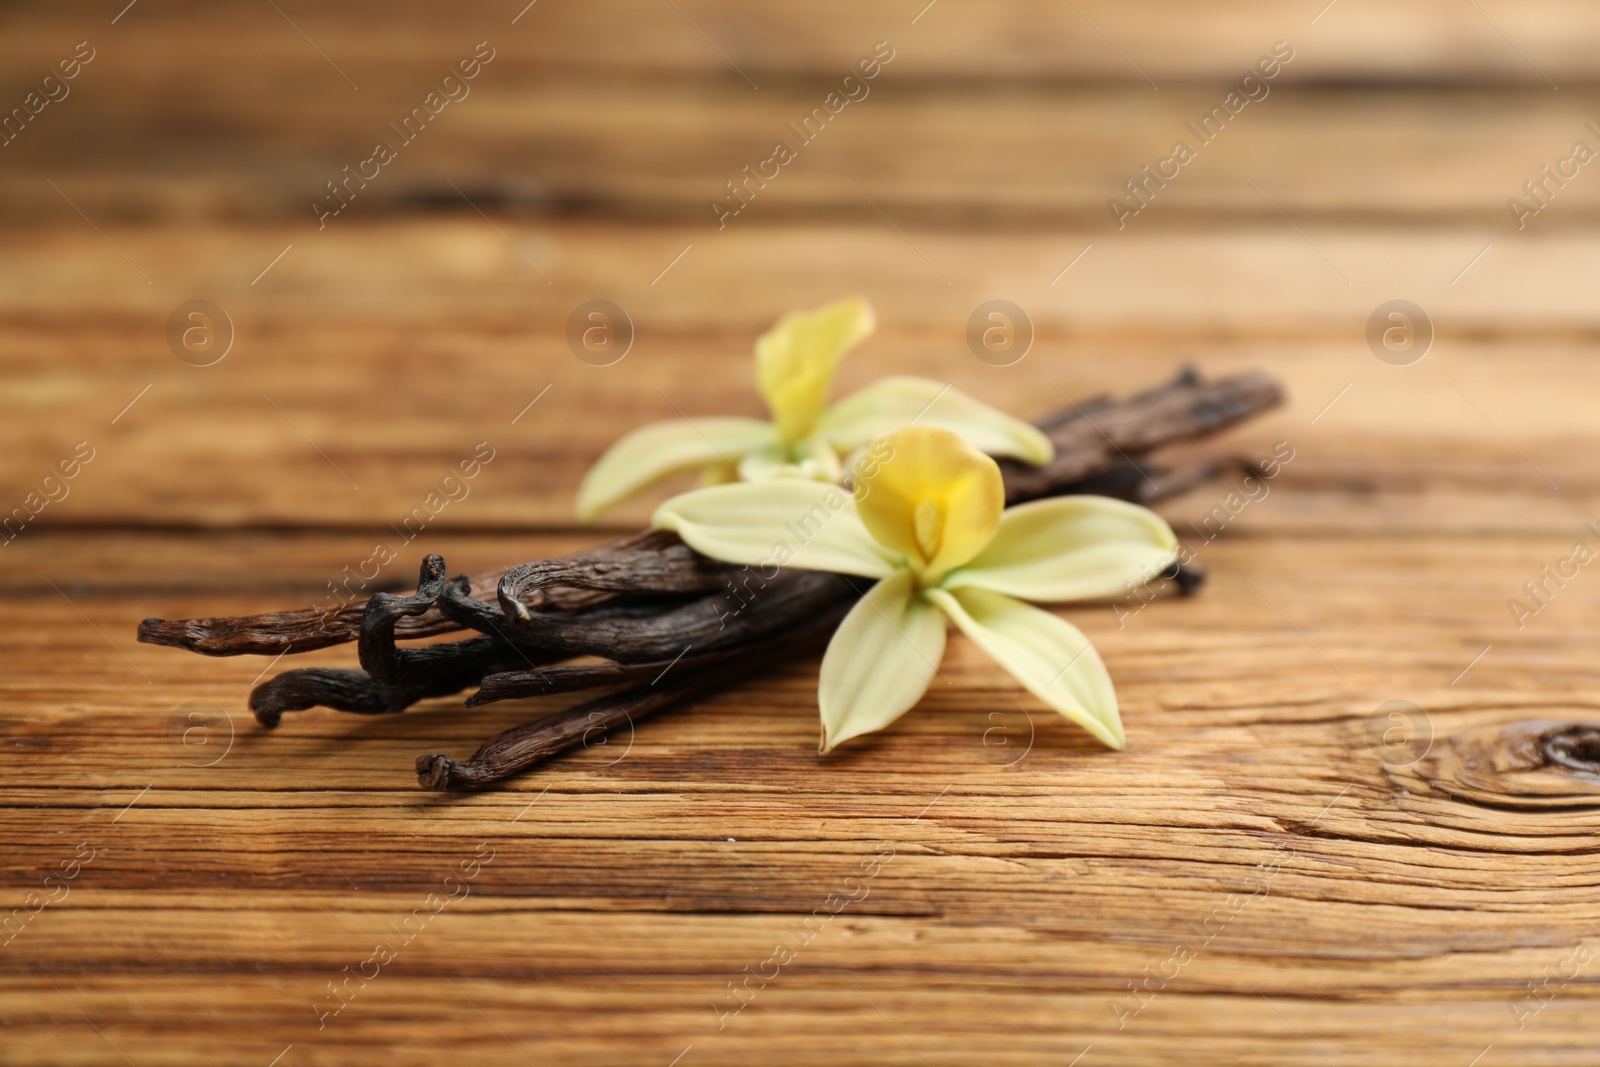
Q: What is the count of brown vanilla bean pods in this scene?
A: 7